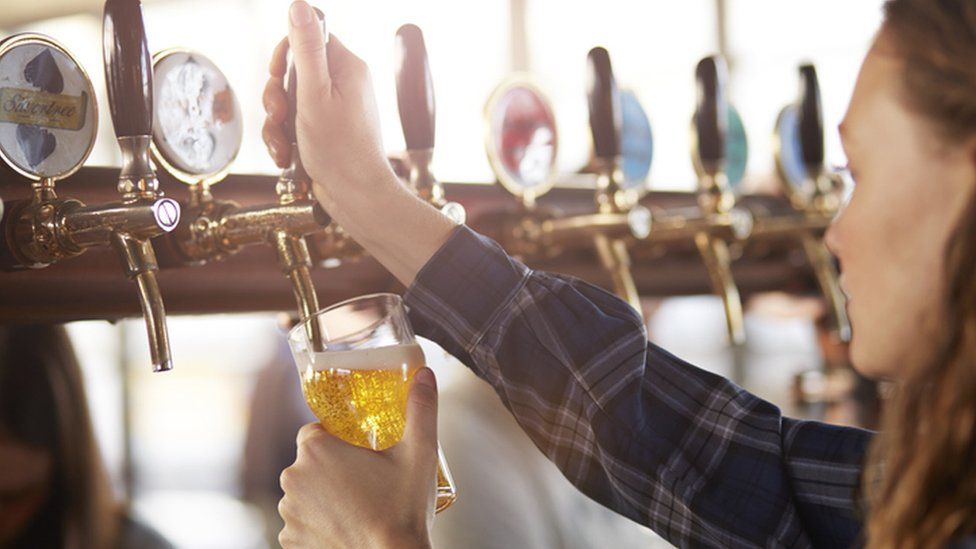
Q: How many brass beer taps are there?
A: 6